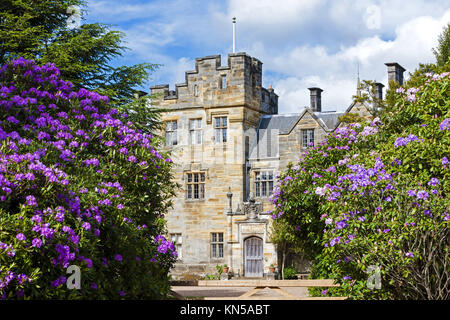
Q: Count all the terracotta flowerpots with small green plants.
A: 2